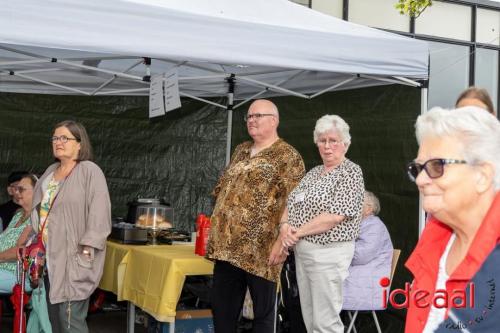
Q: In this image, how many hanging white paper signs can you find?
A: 2